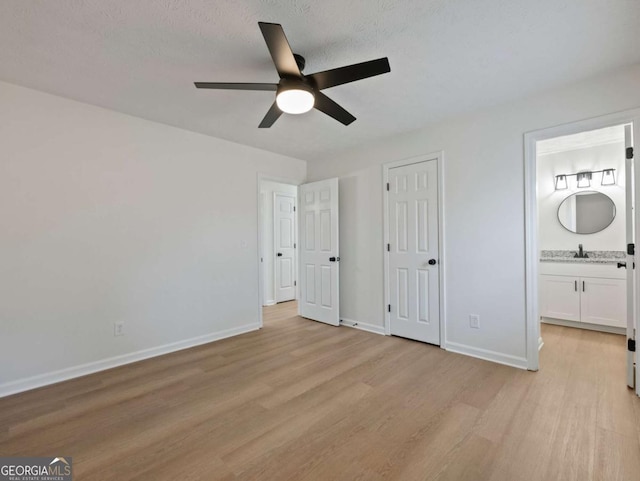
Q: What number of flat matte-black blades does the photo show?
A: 5